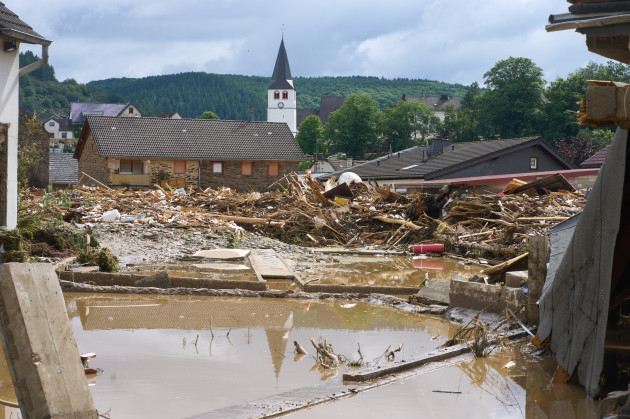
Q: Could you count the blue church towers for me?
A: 0